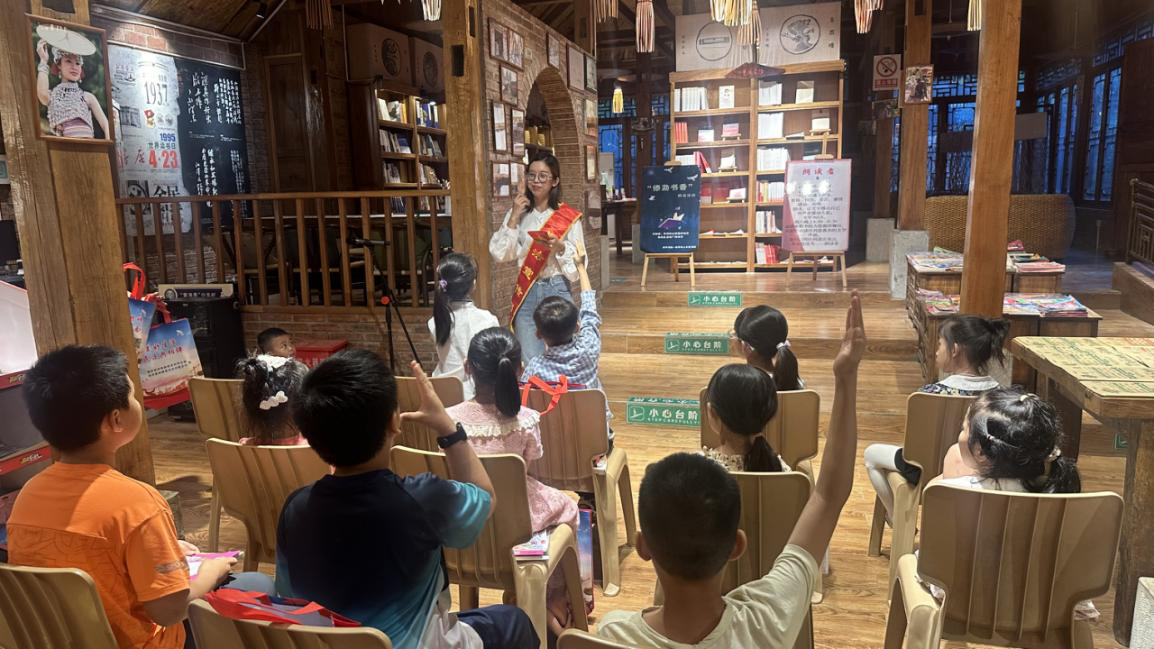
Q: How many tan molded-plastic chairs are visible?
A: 12